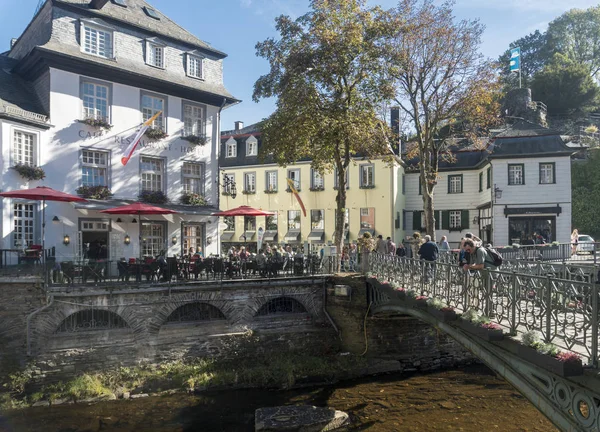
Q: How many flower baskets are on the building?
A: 7